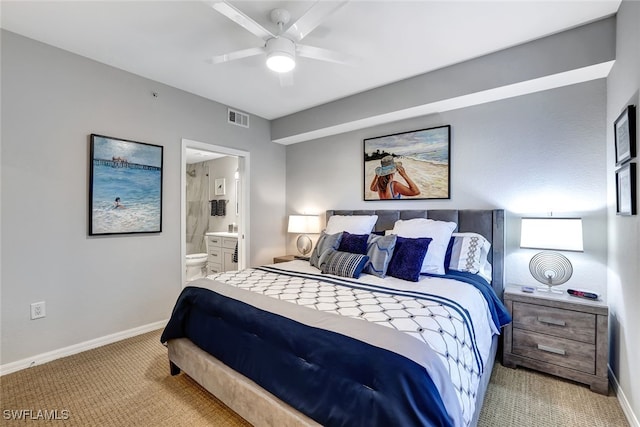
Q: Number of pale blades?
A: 5